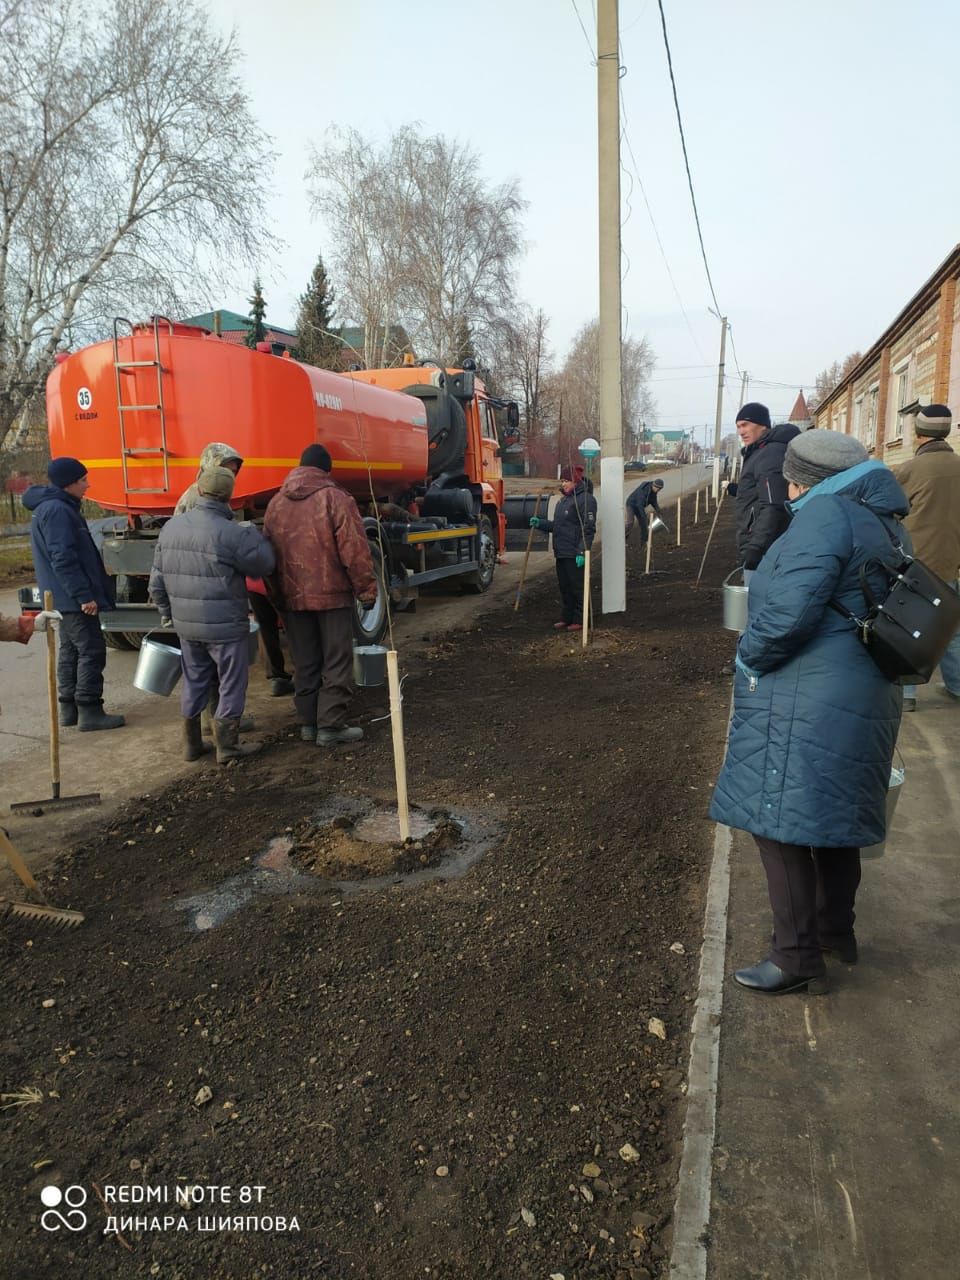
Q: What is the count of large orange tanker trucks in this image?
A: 1